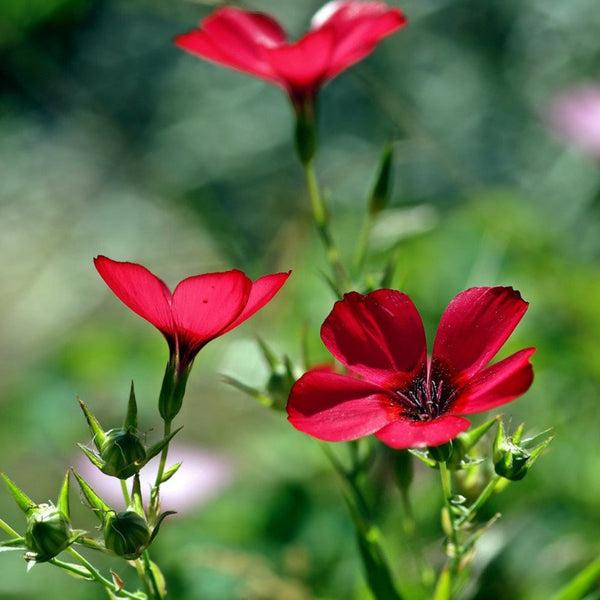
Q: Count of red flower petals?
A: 13